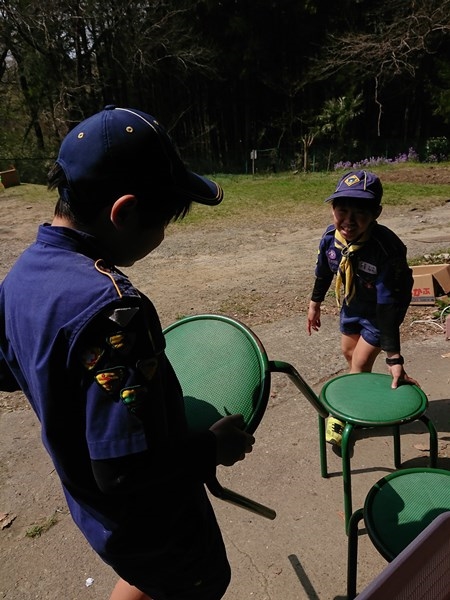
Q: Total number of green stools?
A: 3